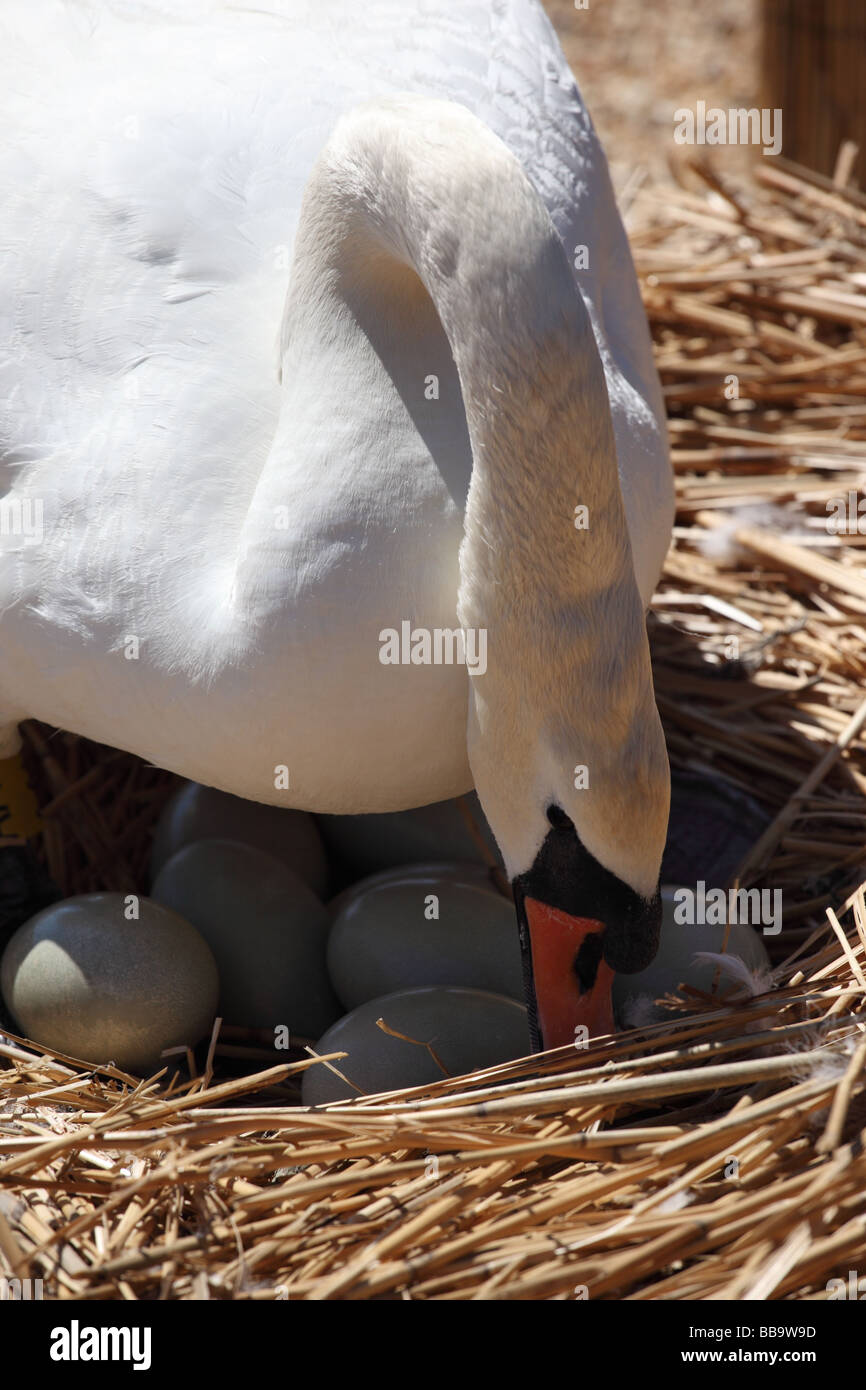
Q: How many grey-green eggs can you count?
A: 8